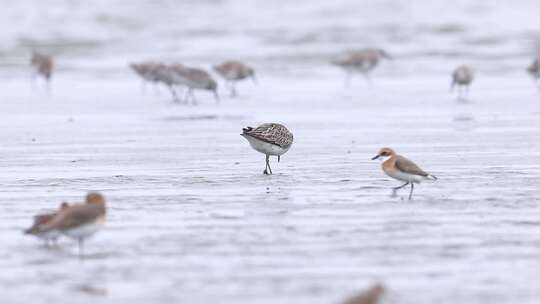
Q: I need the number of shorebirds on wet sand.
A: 12